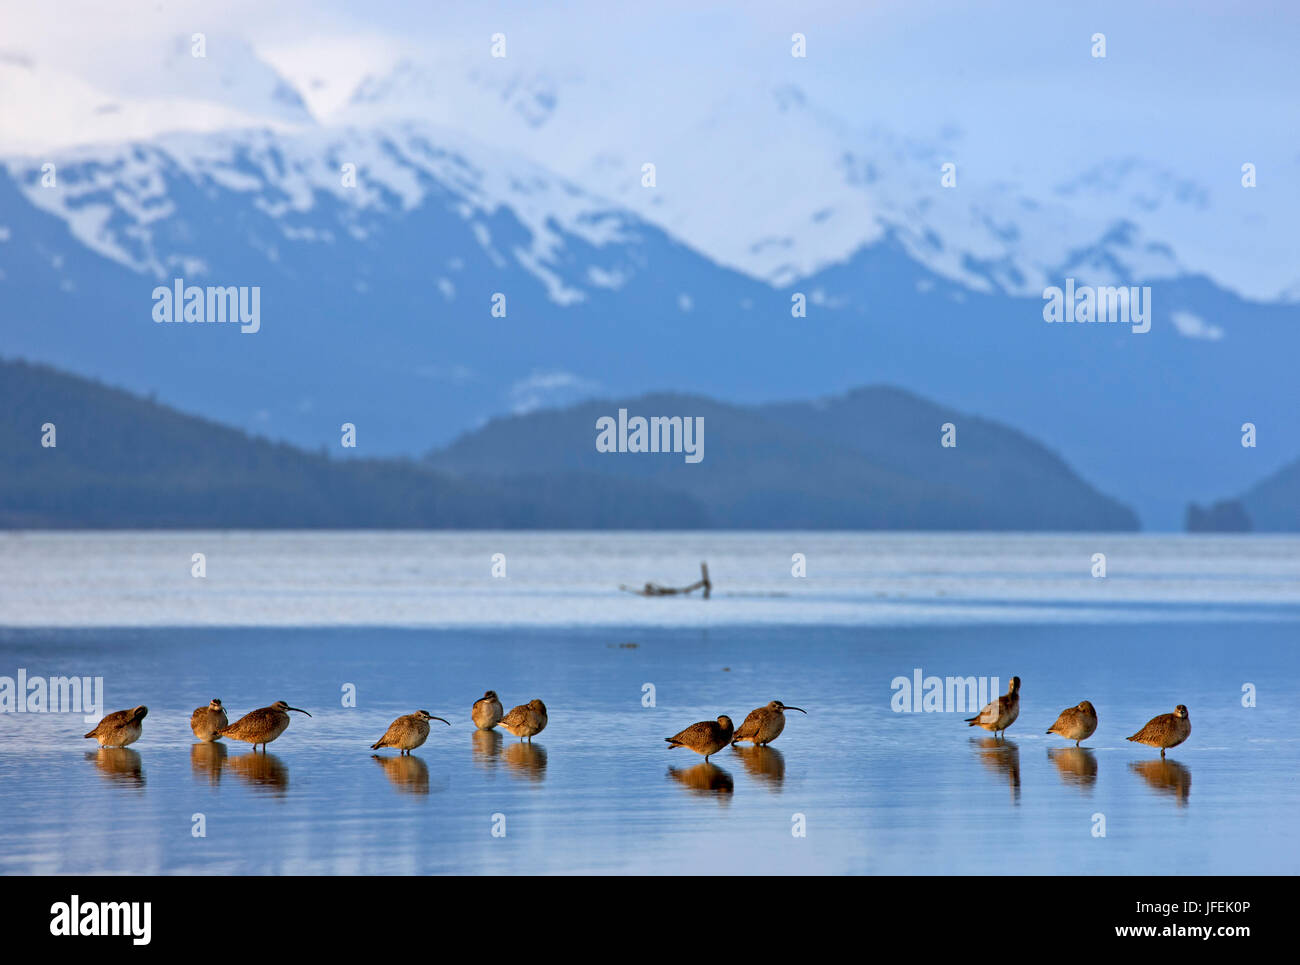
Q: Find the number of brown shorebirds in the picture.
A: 11